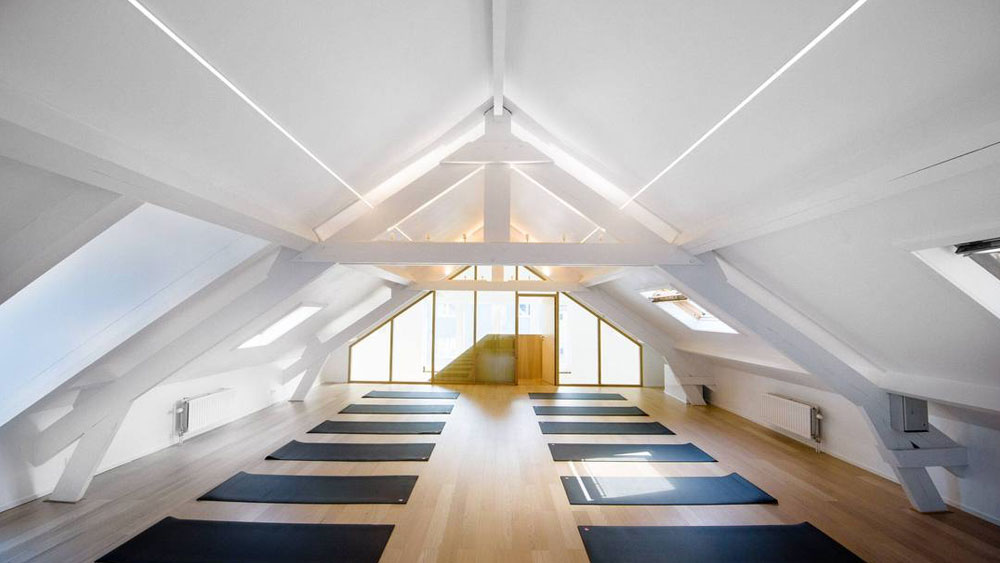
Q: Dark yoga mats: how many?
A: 12